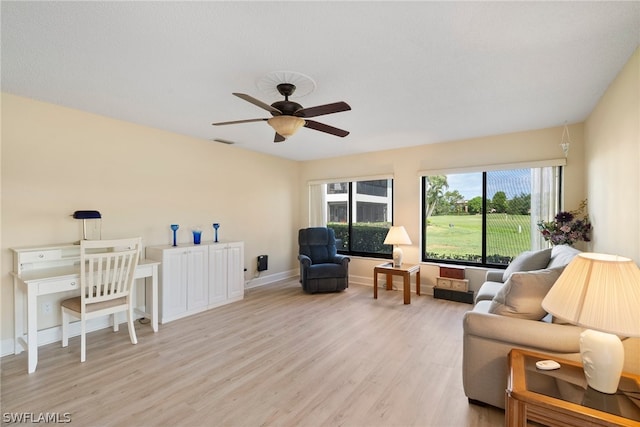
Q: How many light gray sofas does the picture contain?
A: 1